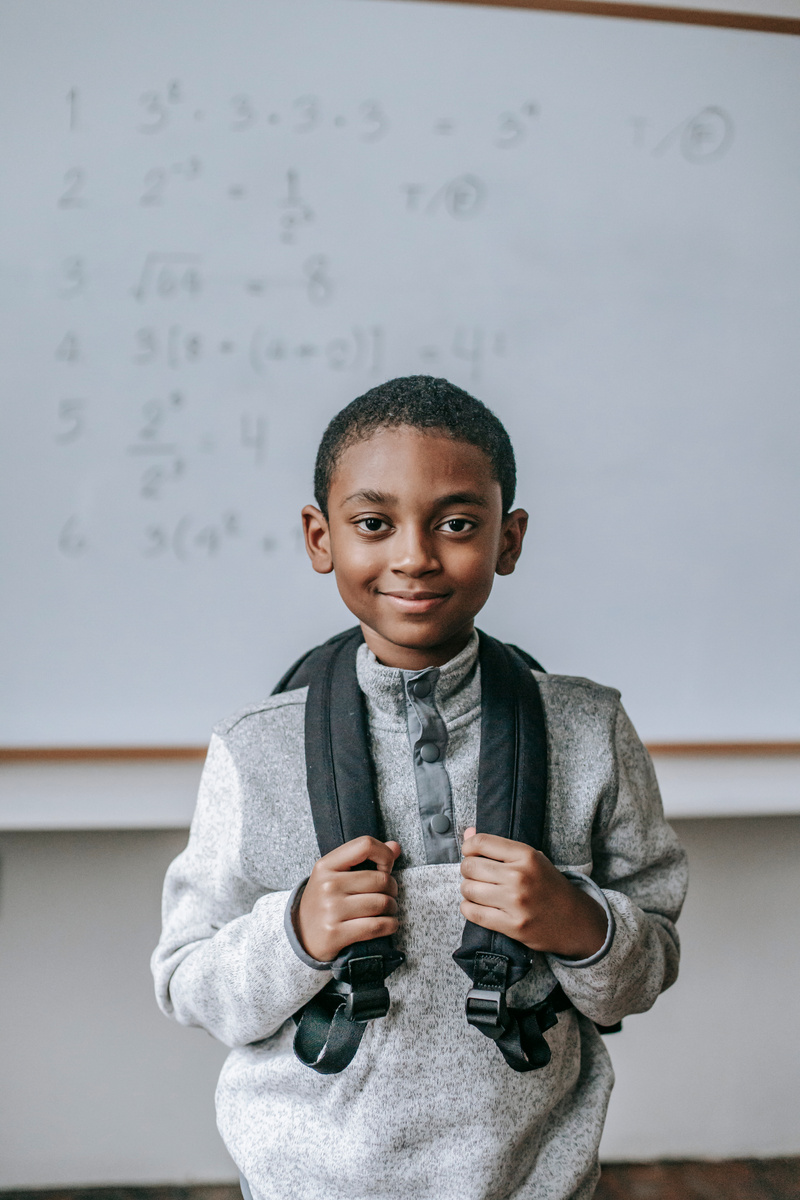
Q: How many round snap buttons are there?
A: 3